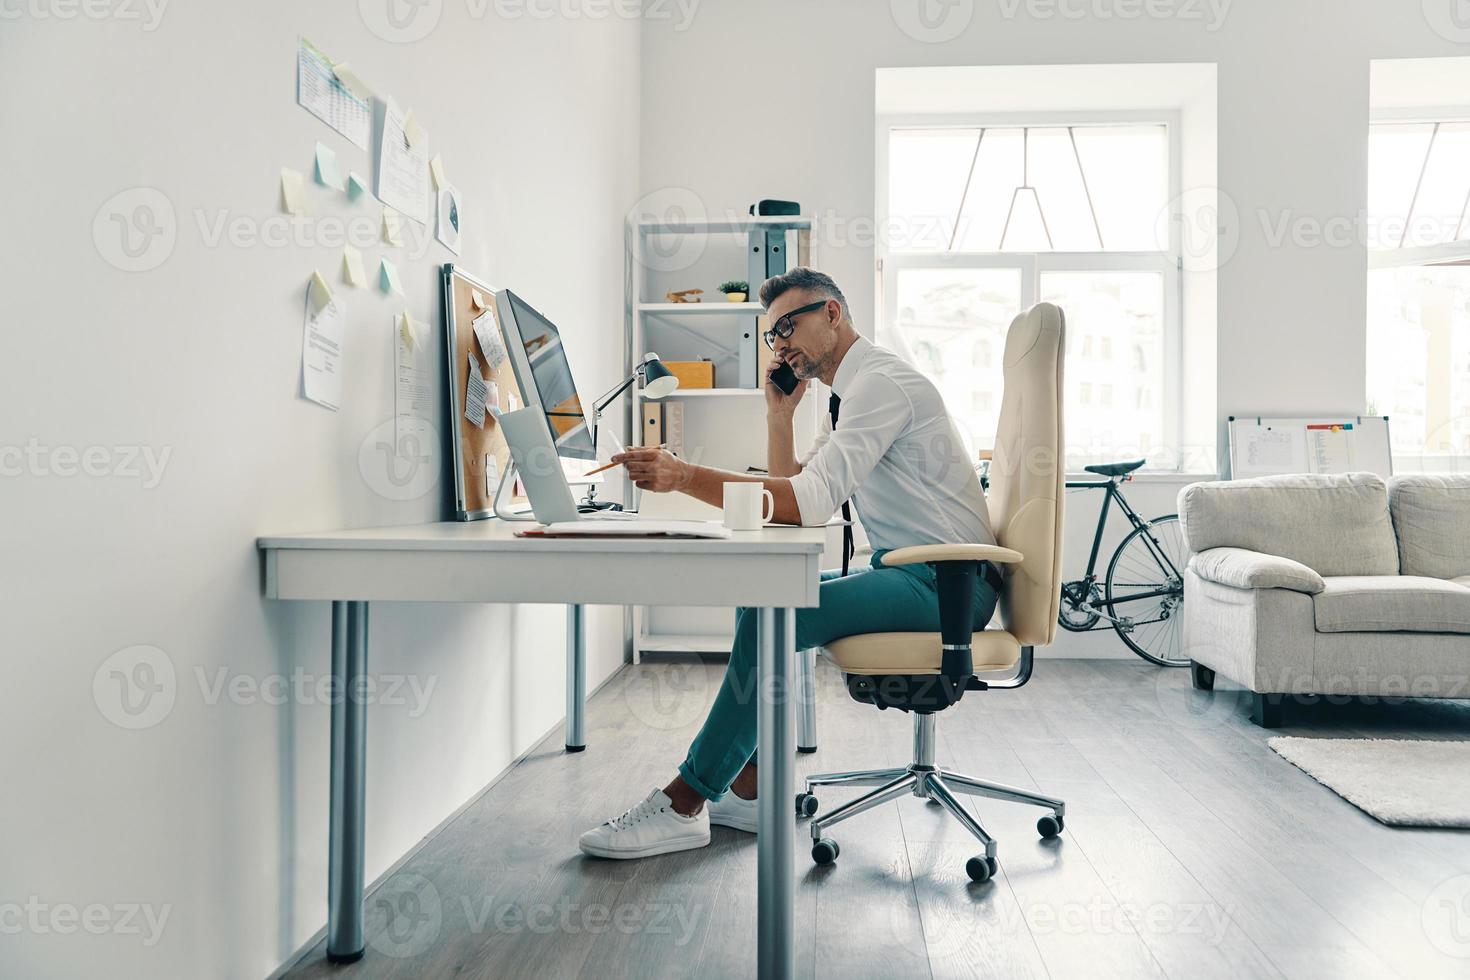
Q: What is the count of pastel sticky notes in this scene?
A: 11